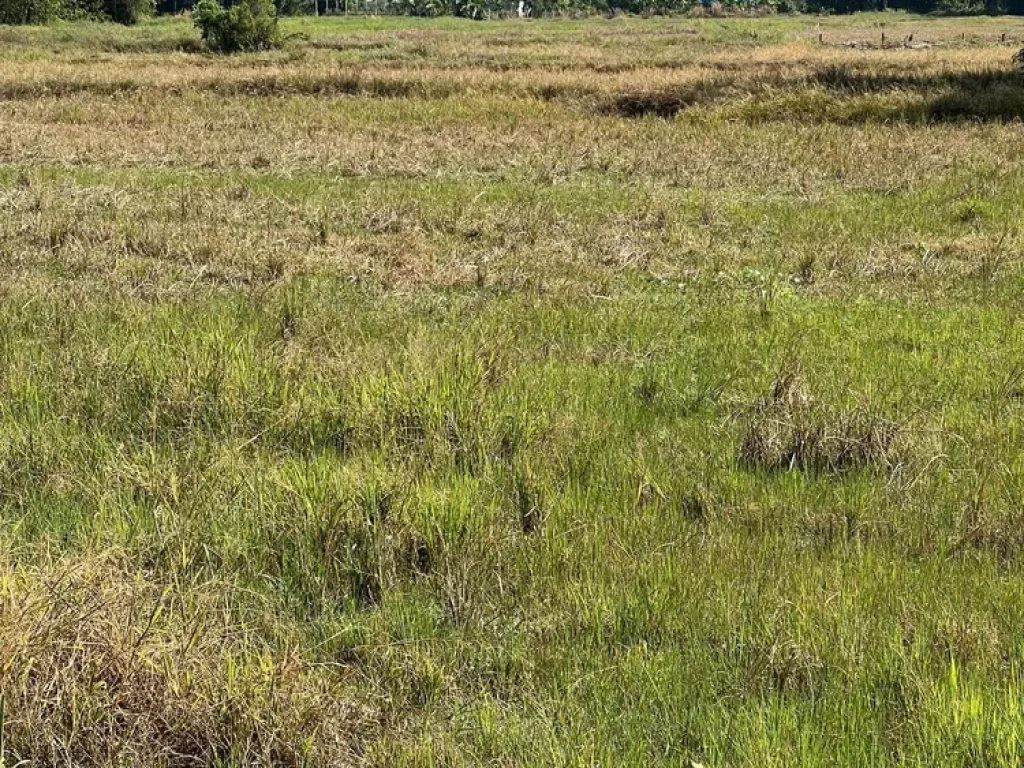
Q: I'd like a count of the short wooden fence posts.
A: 5